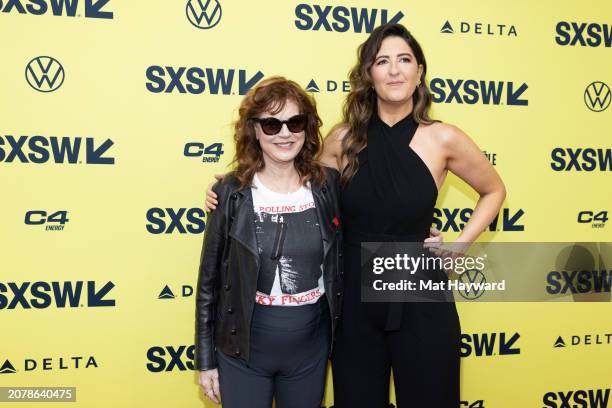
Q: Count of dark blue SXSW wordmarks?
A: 14